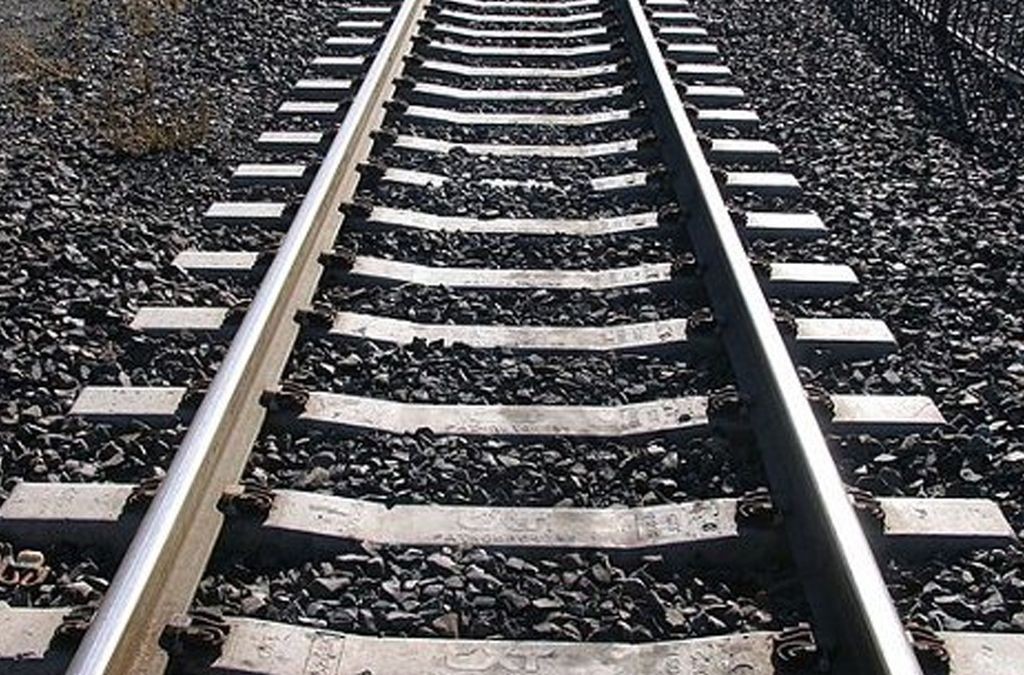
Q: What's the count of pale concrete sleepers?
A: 15